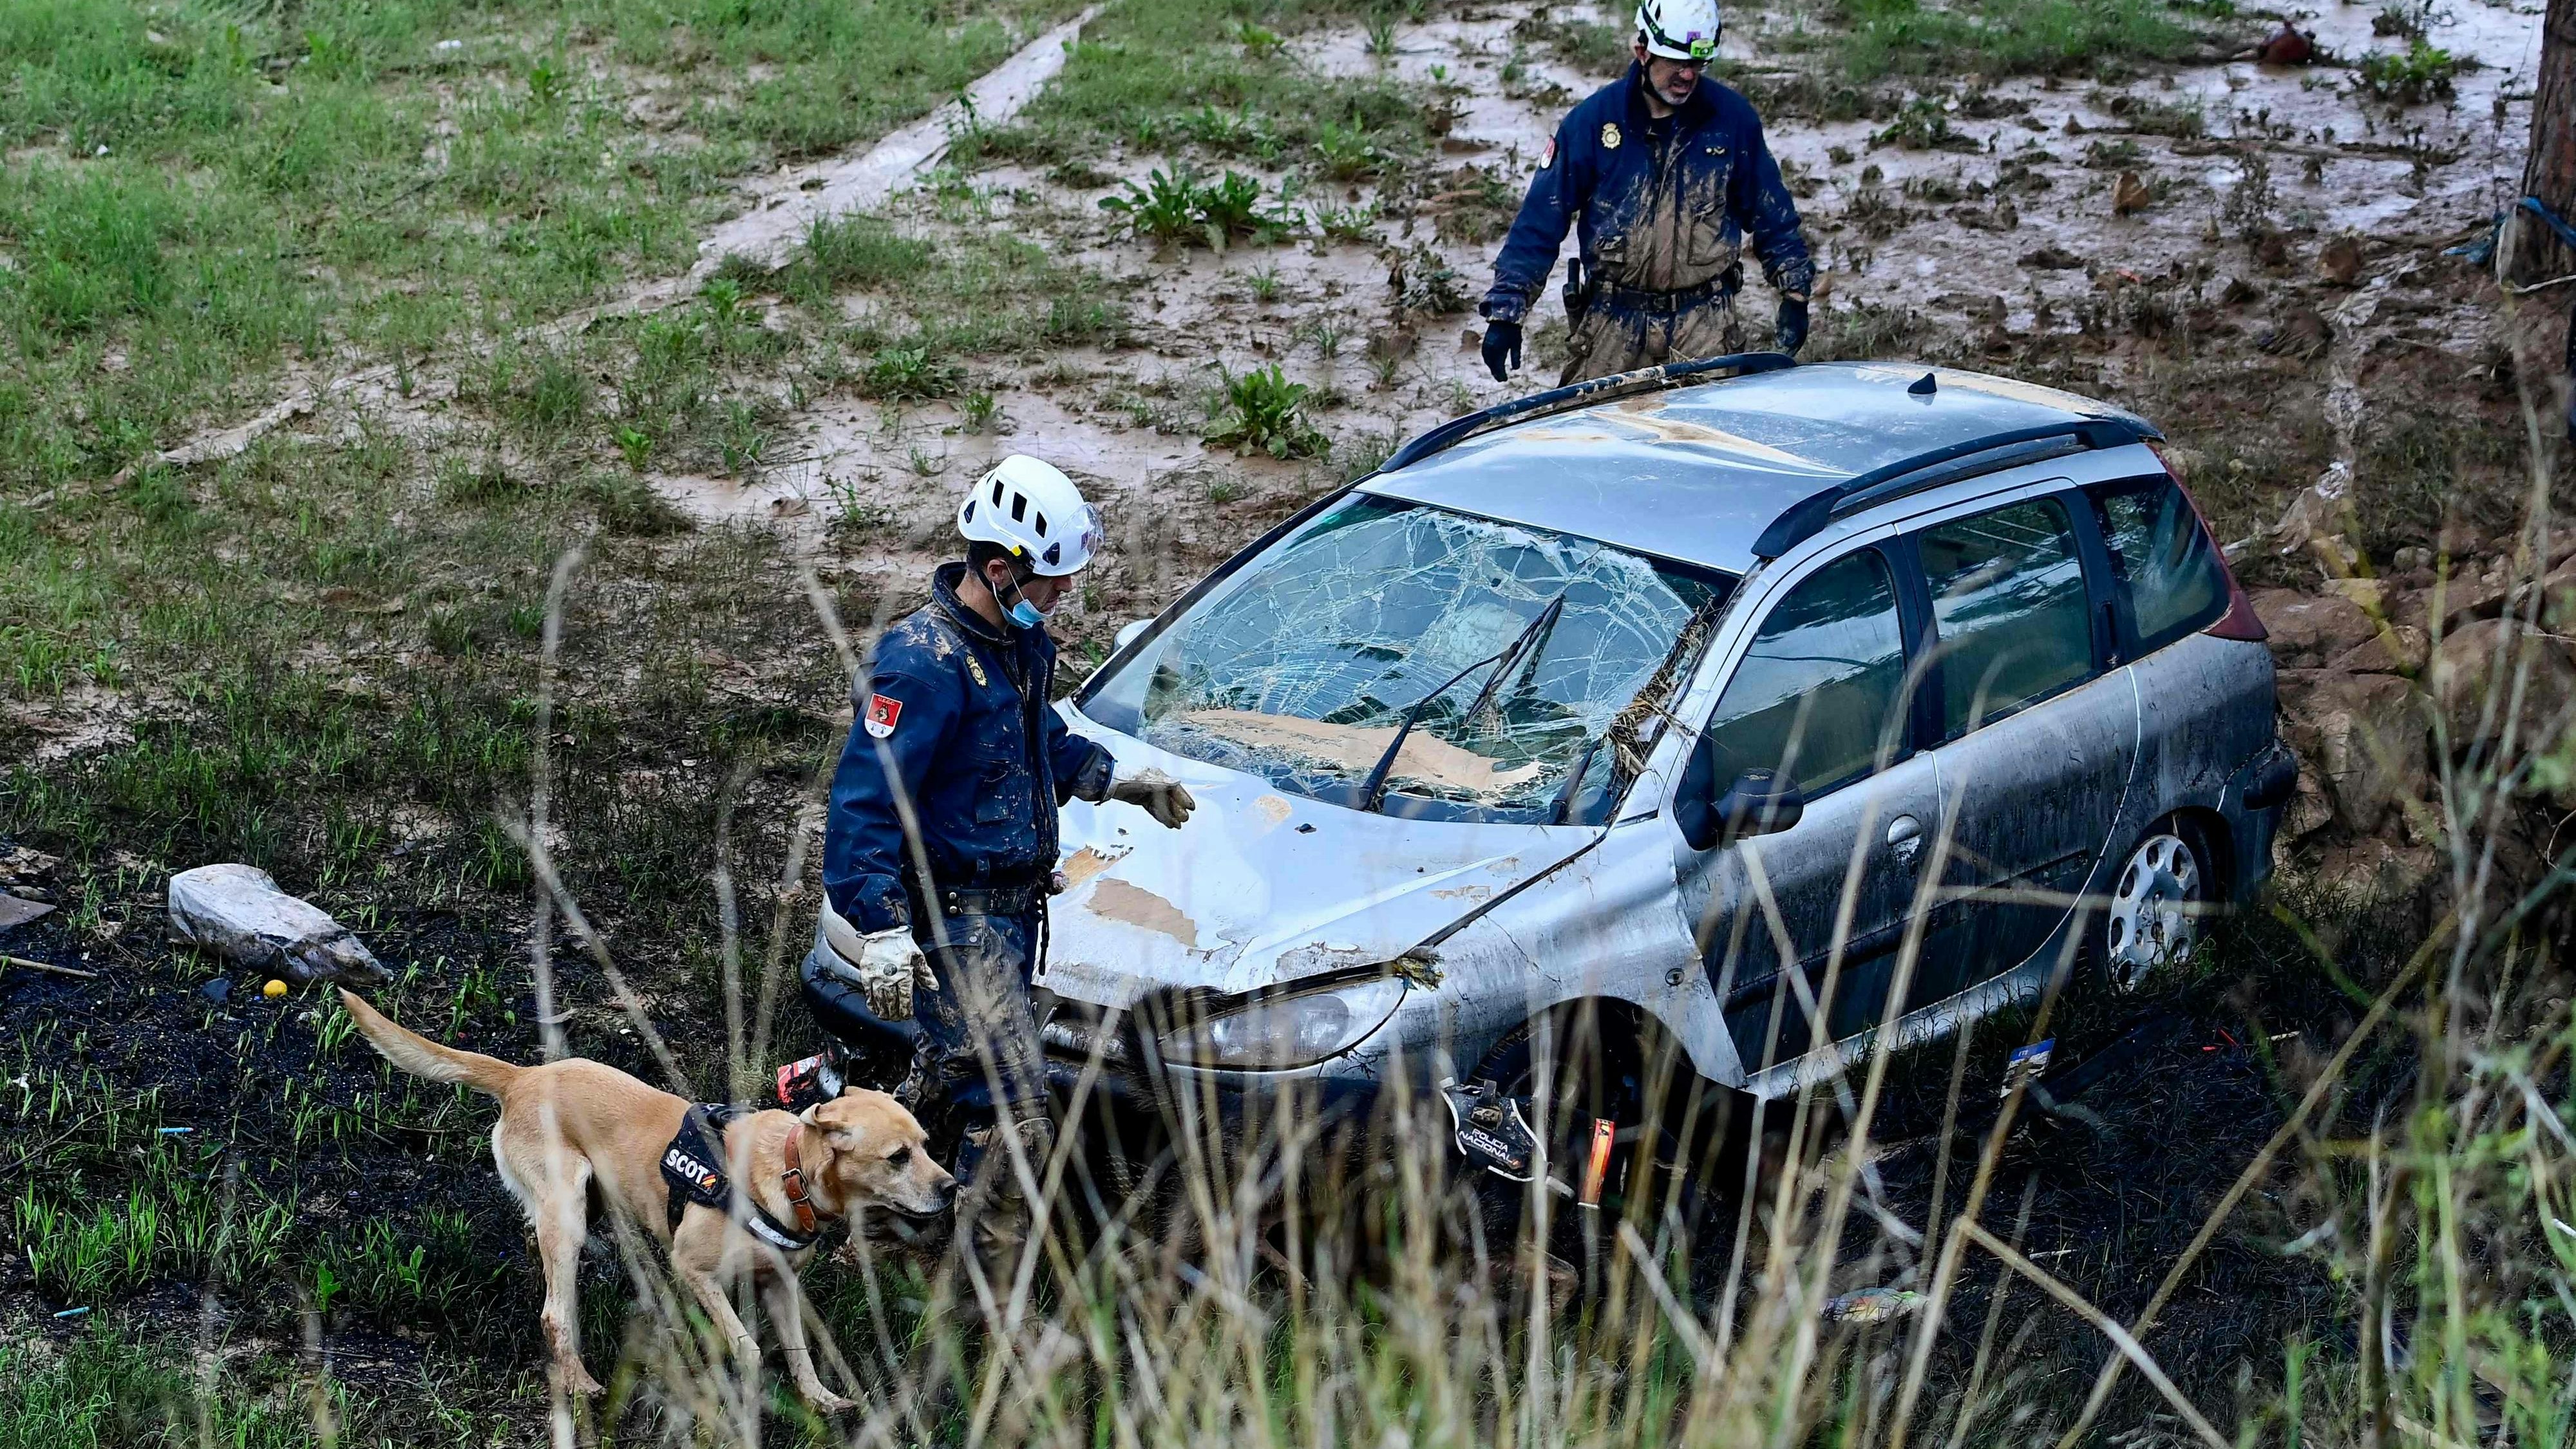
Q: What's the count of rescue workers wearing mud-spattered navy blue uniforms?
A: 2